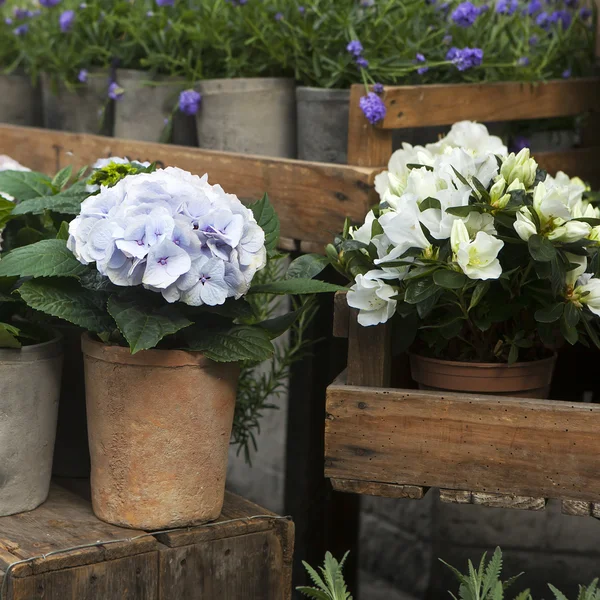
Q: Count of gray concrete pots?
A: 6